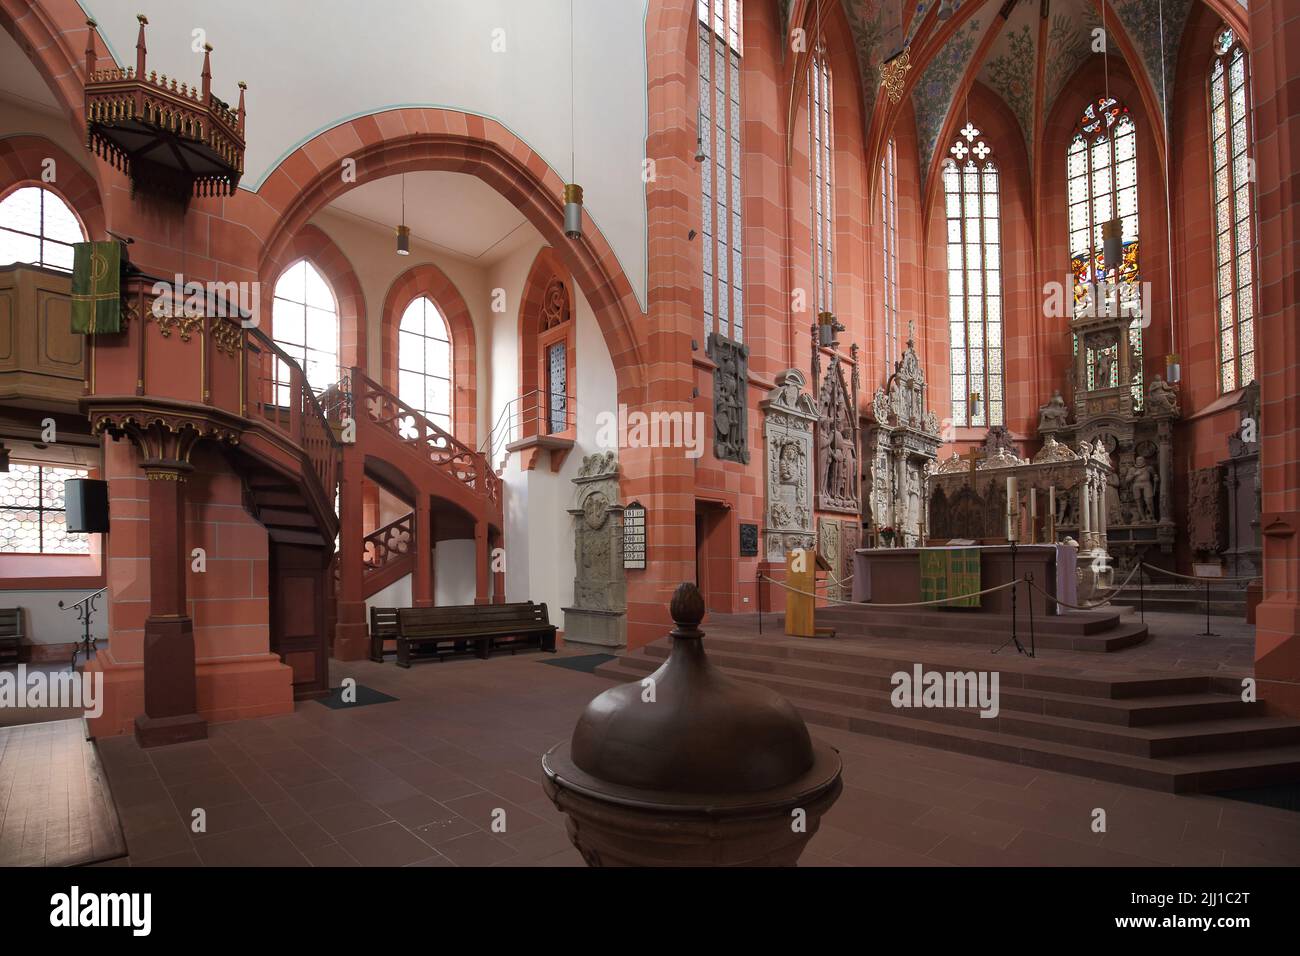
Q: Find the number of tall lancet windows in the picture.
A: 6